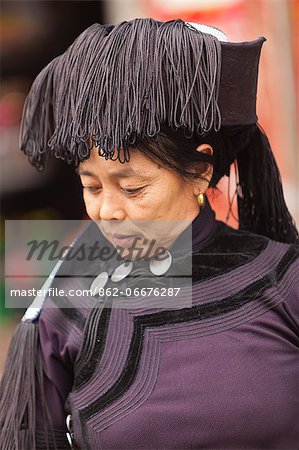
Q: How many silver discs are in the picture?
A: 3